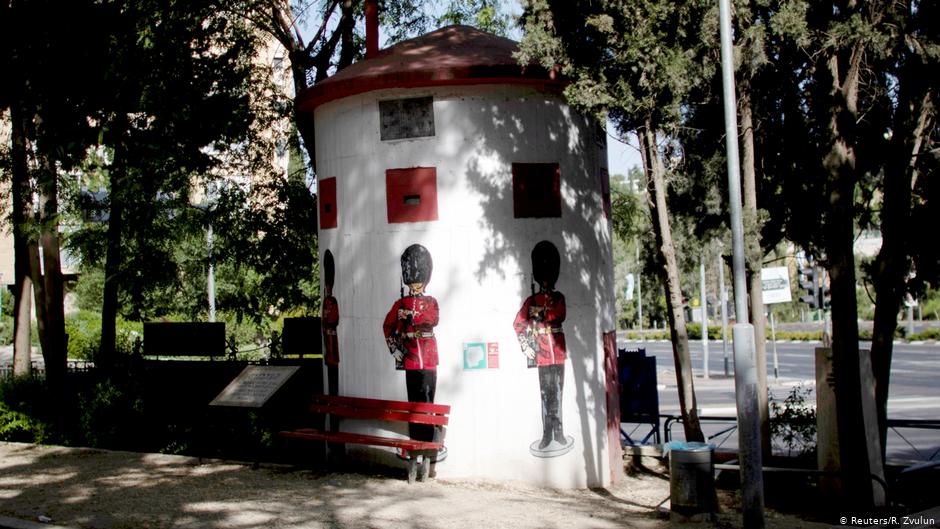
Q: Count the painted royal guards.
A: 3